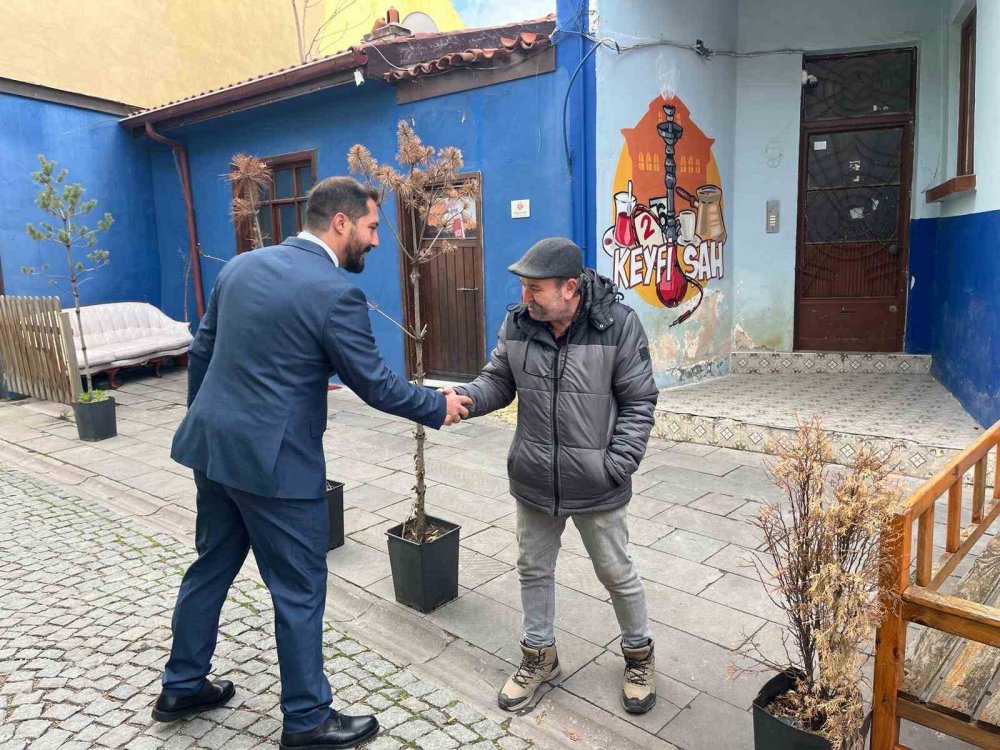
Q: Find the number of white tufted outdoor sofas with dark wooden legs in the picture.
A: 1